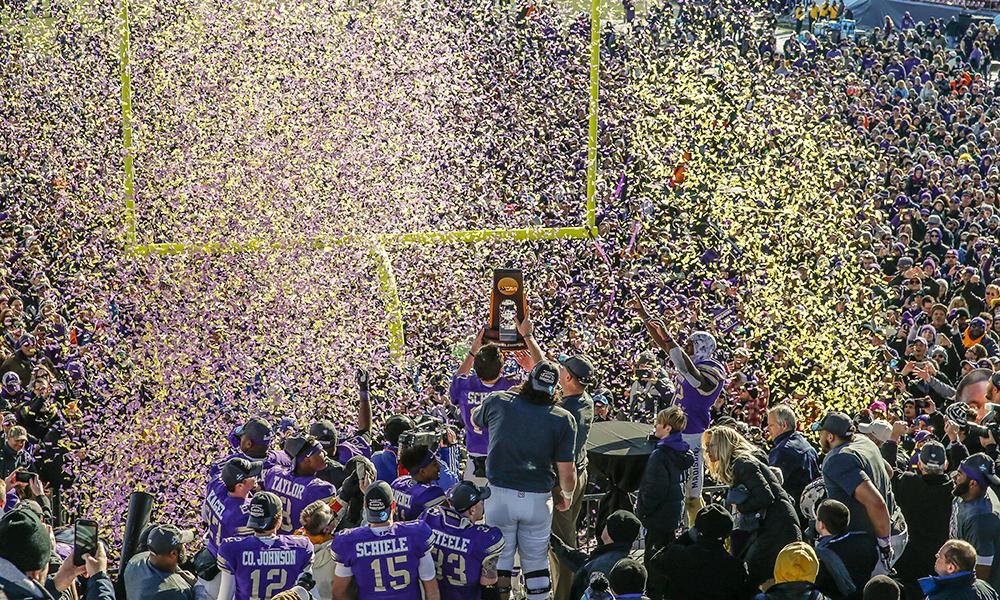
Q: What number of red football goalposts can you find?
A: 0